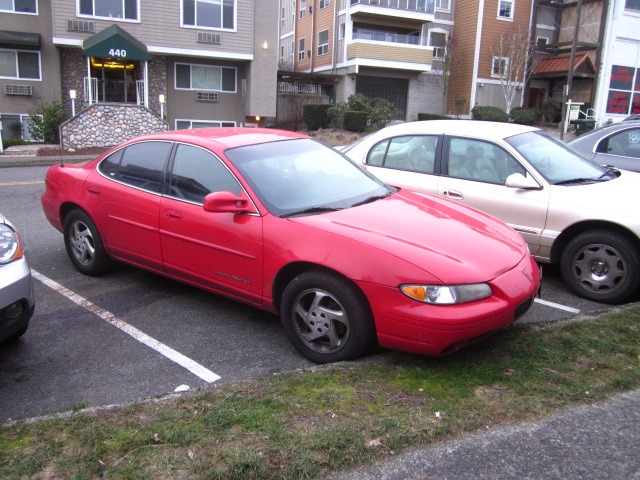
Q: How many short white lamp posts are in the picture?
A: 2